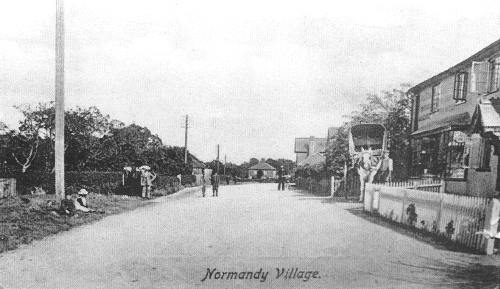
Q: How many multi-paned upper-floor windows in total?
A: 3